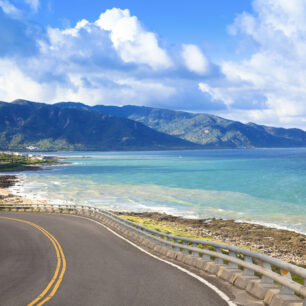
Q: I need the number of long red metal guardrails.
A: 0